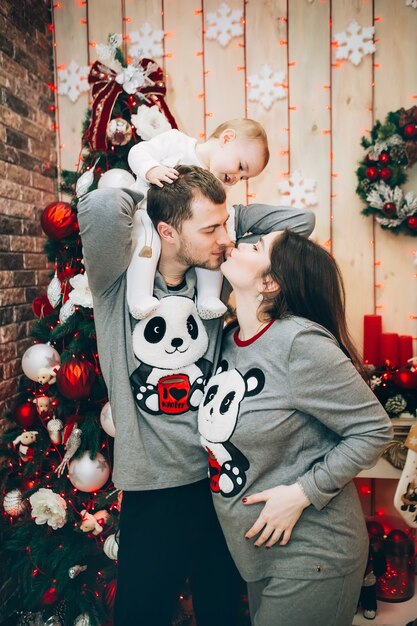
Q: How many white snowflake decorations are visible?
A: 6